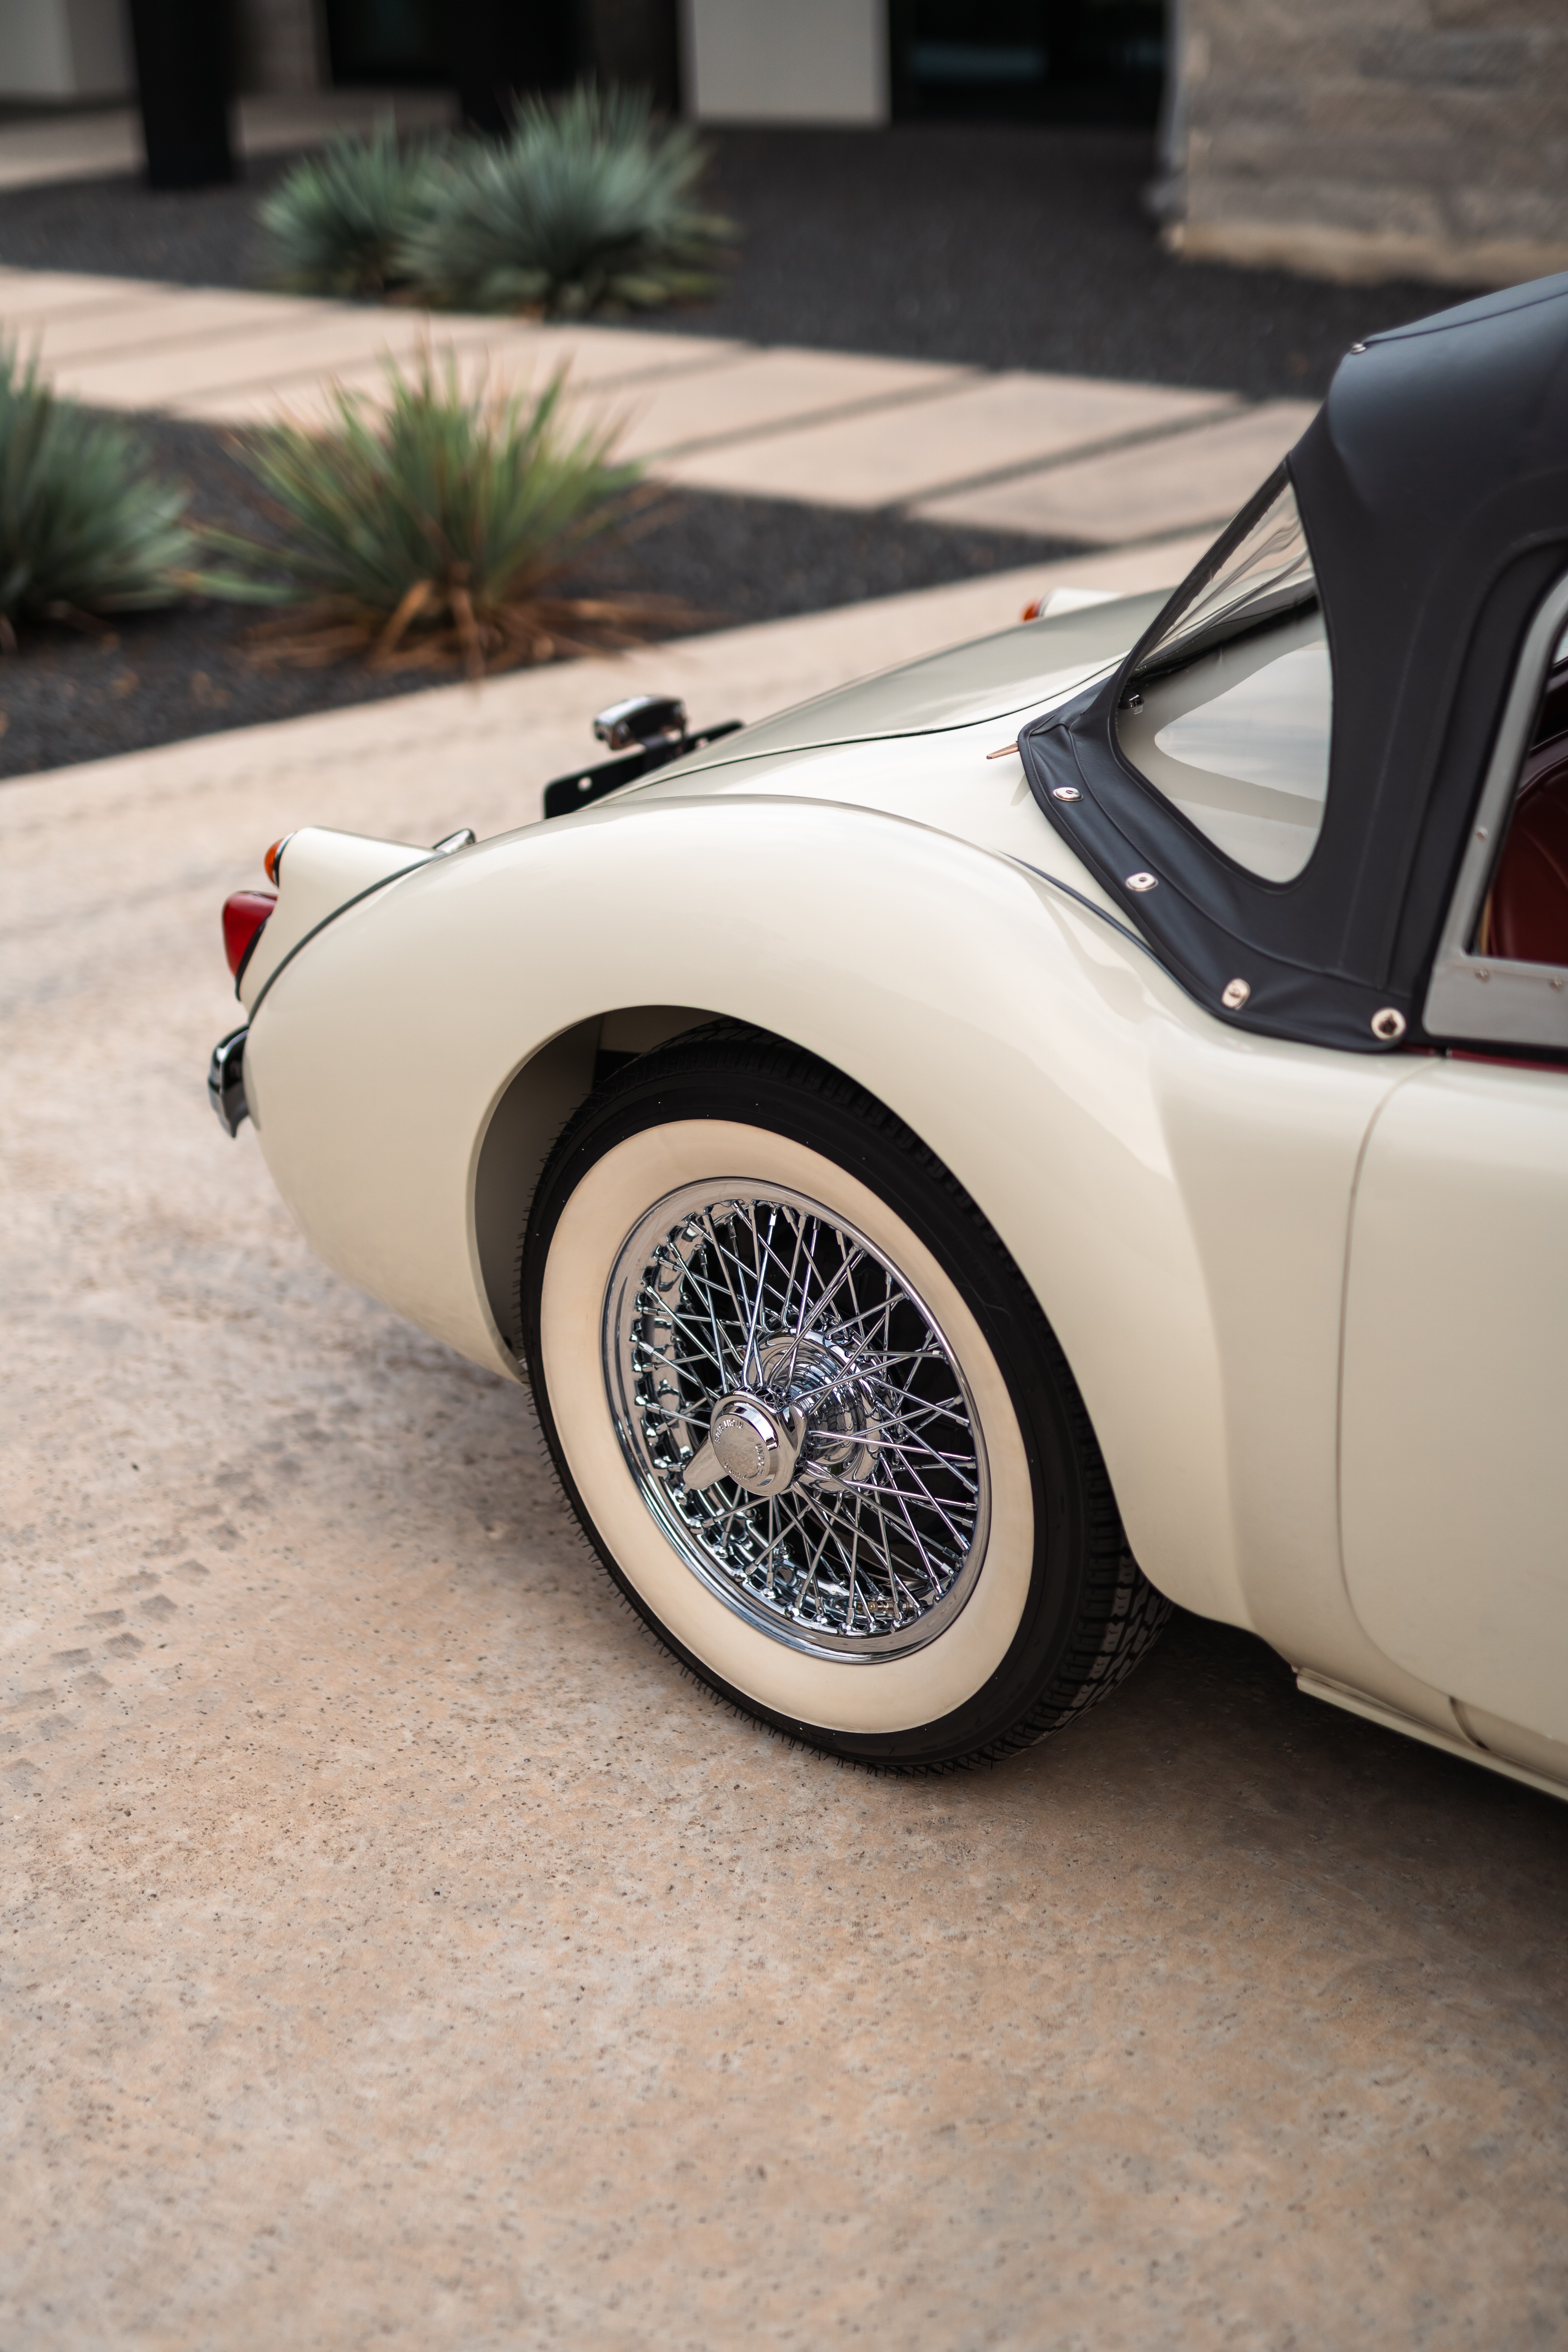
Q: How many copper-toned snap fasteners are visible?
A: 4